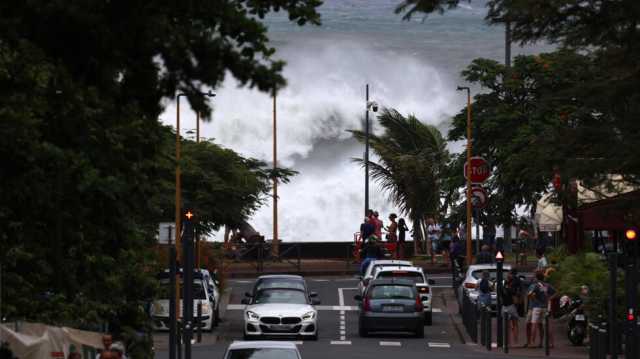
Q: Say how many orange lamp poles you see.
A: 4